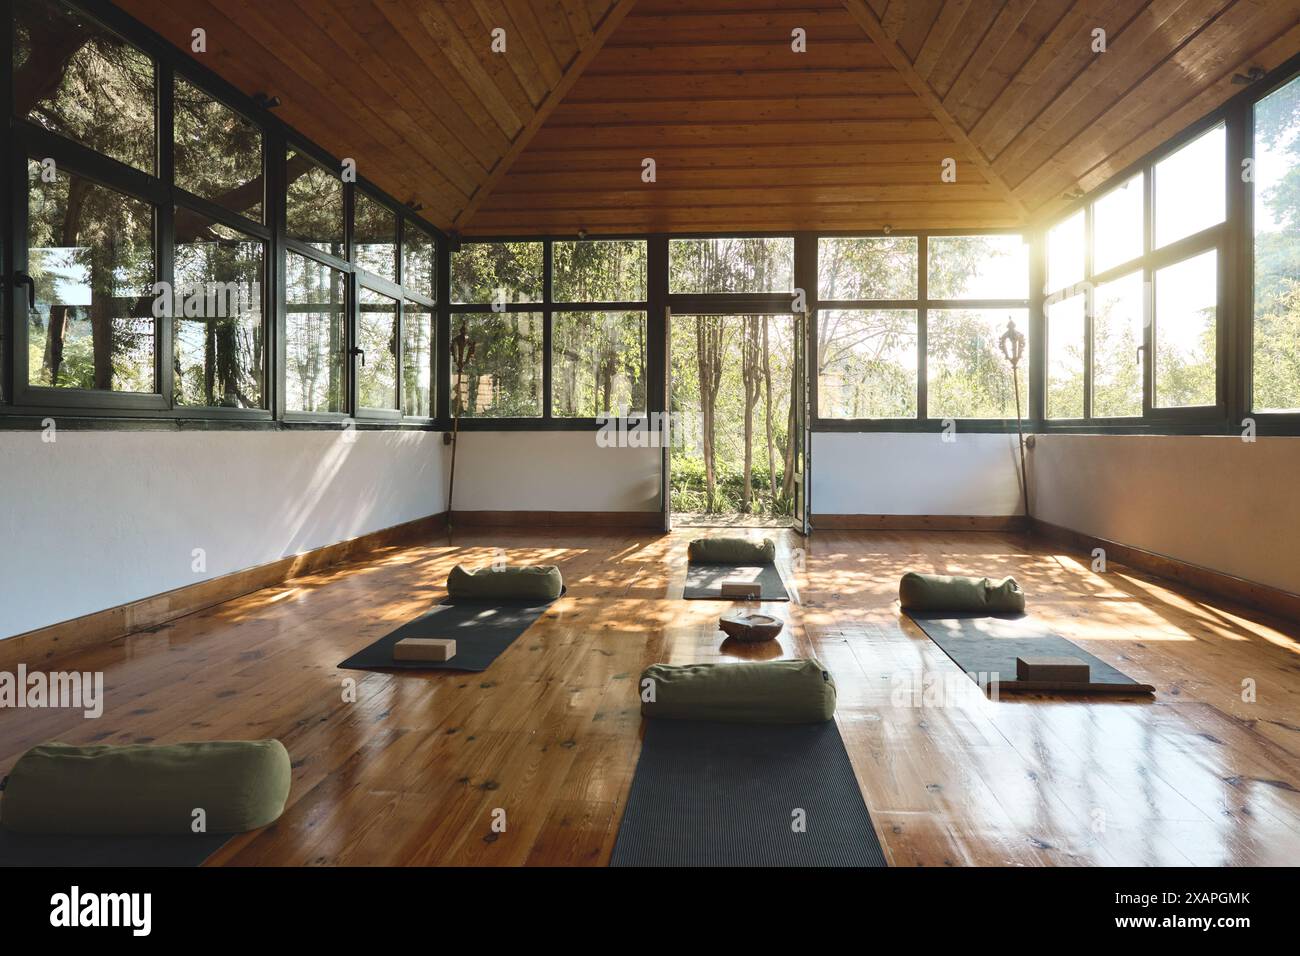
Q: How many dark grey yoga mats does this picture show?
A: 5